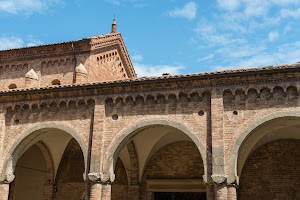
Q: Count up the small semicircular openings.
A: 2